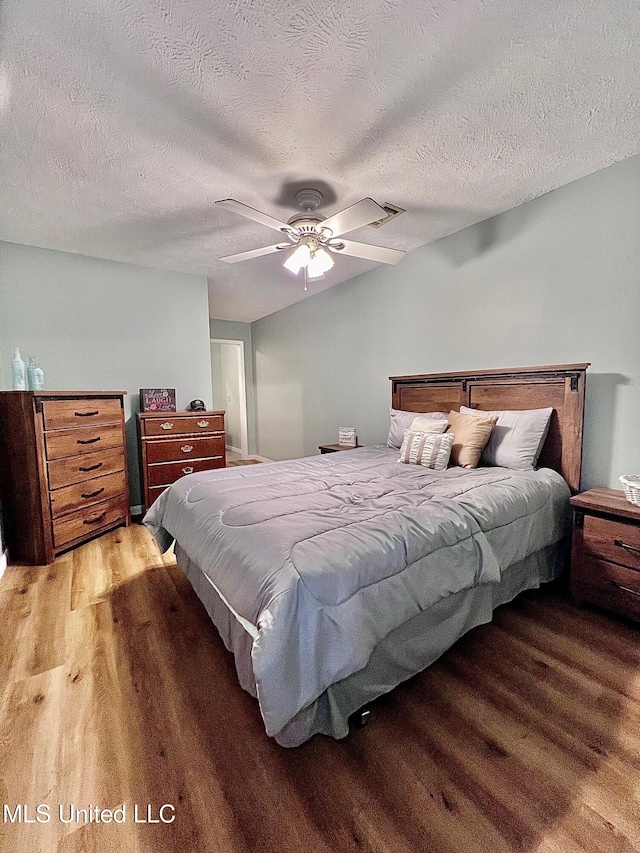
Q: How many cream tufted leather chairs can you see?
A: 0